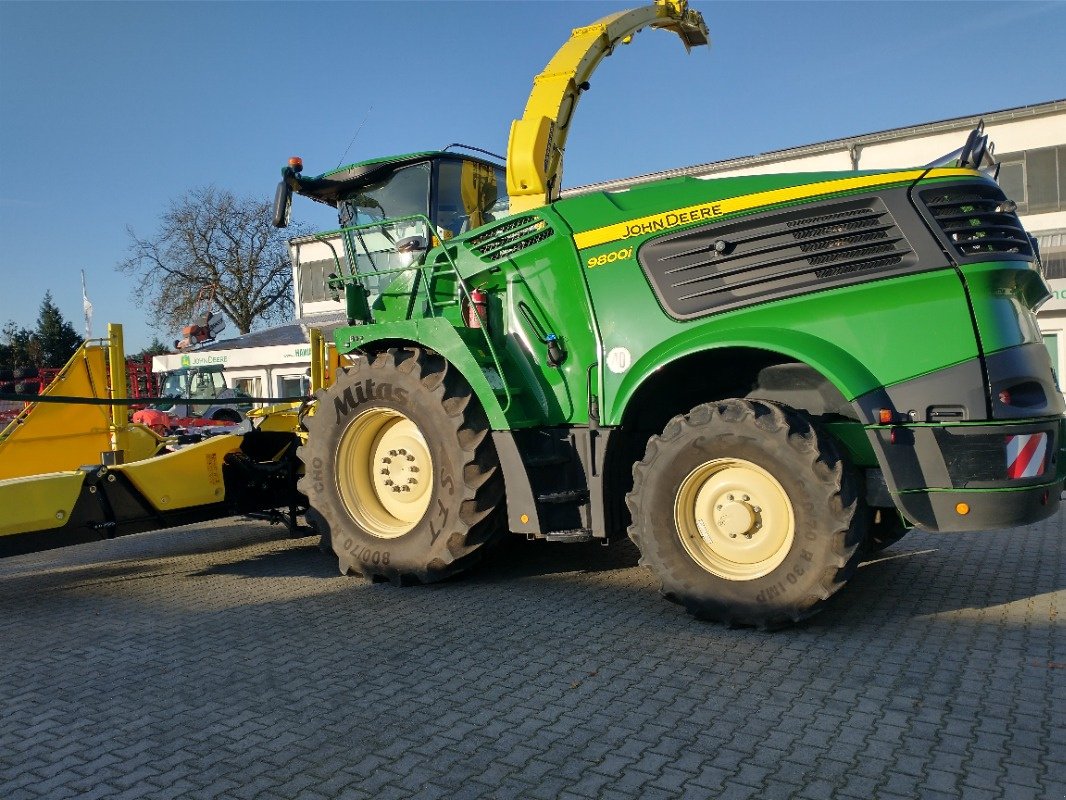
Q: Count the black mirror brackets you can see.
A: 1